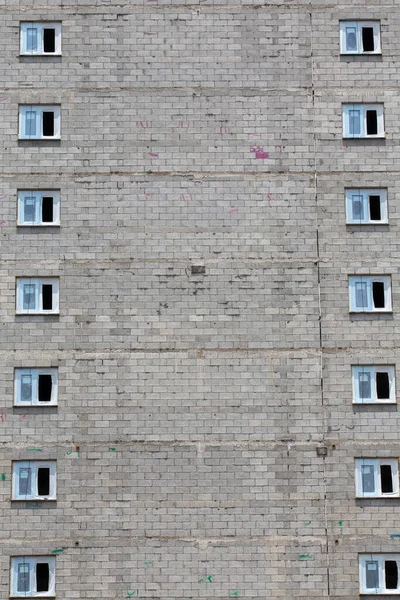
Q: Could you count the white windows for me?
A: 14